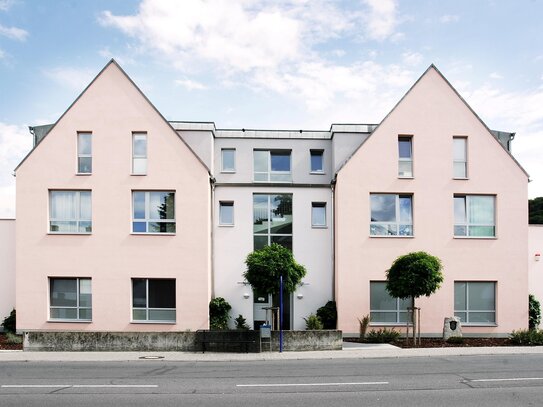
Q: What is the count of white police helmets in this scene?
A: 0